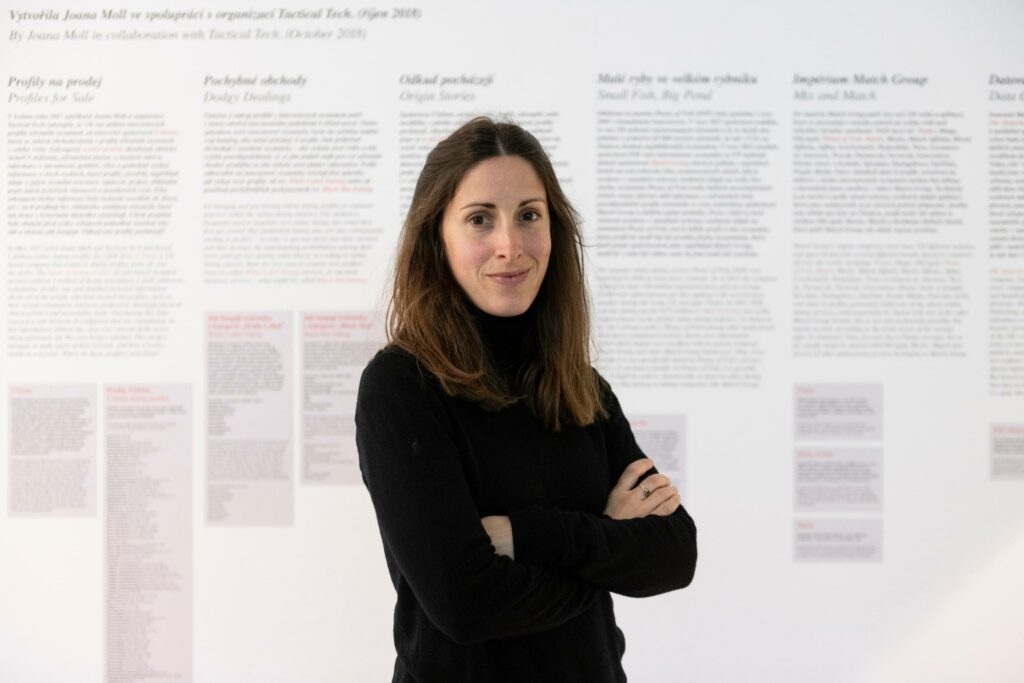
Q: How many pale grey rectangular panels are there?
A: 9